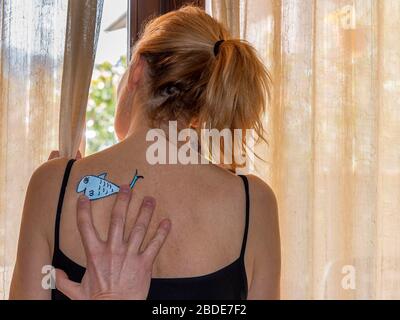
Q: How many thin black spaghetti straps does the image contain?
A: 2